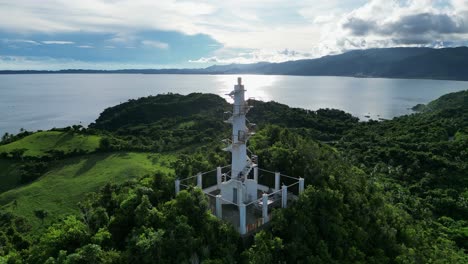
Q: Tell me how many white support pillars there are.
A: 10